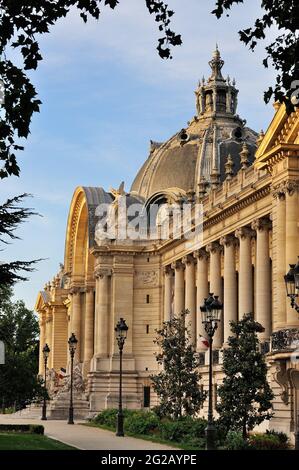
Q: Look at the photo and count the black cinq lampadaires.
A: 5